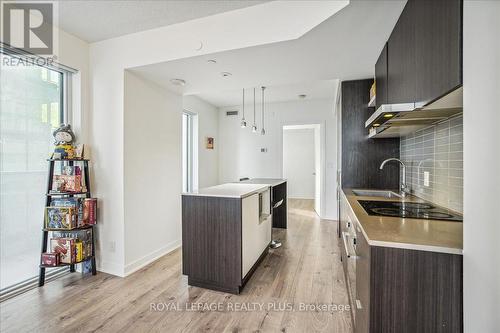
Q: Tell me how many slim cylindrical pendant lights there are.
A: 3